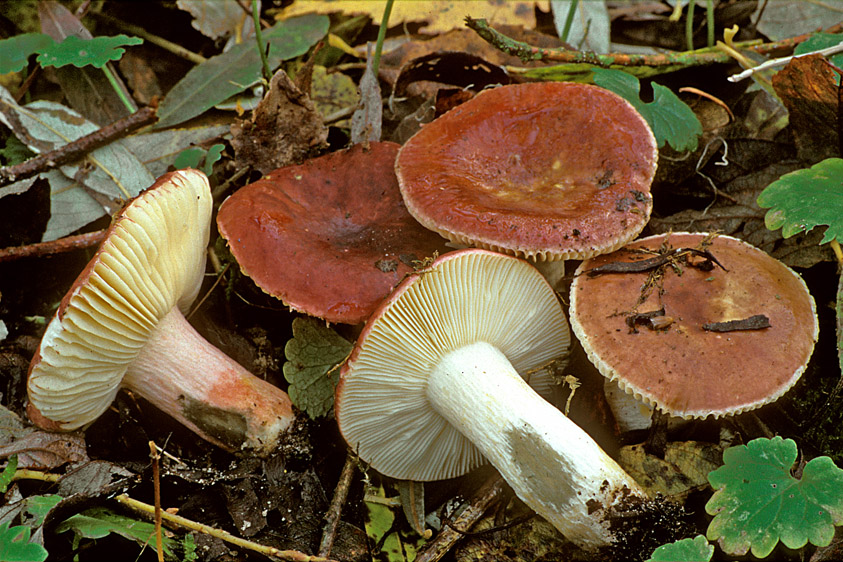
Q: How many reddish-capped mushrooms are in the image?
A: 5